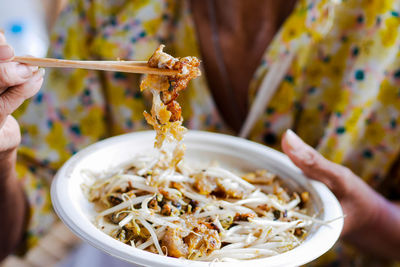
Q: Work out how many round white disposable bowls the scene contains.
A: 1